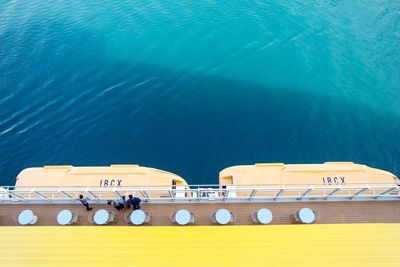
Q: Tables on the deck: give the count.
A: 8